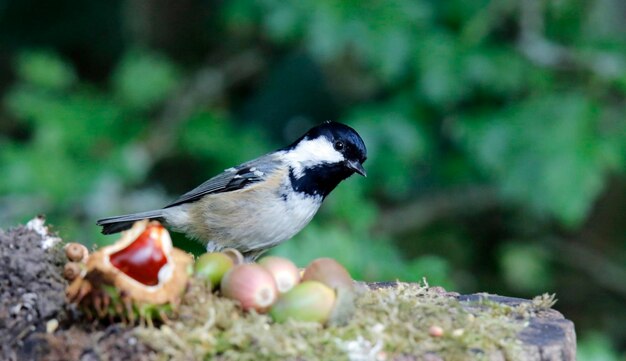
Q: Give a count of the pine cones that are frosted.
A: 0